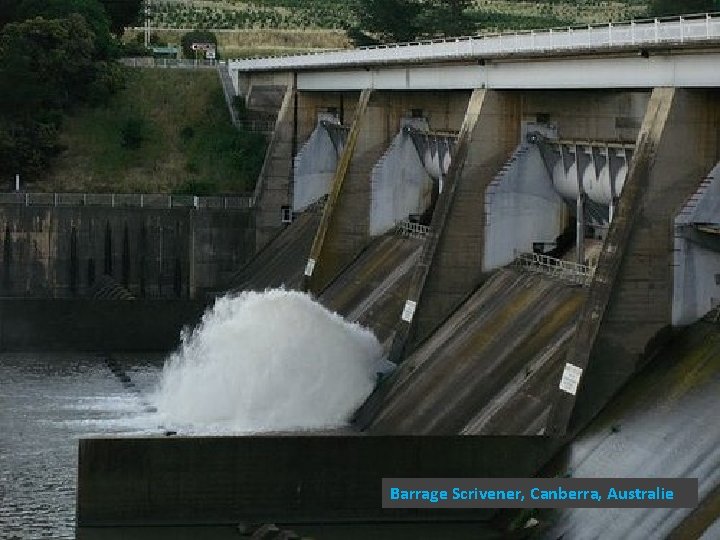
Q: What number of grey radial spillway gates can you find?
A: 4